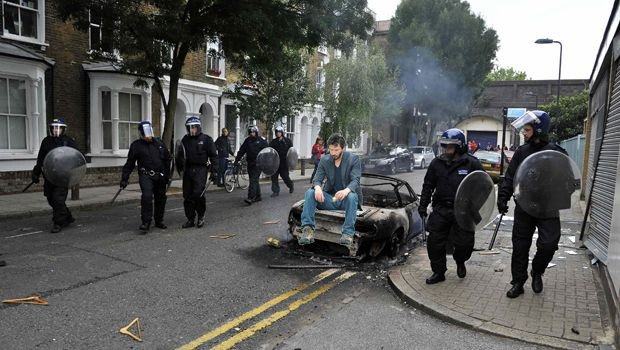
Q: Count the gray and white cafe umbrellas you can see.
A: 0